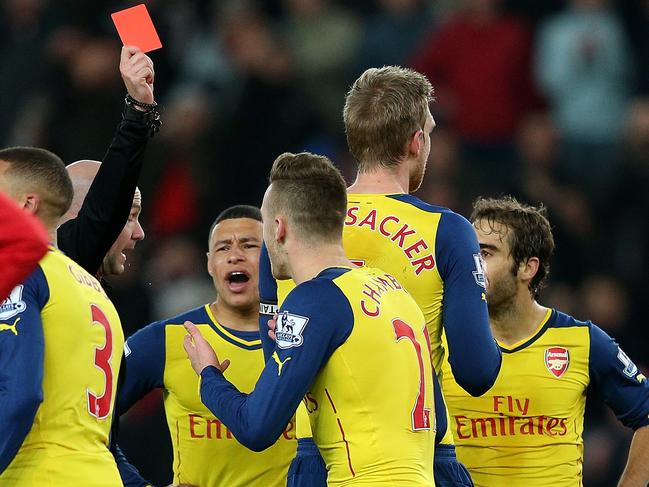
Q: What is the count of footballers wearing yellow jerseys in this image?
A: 5